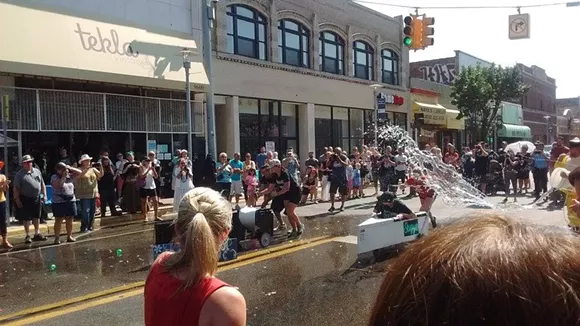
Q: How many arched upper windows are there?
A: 5